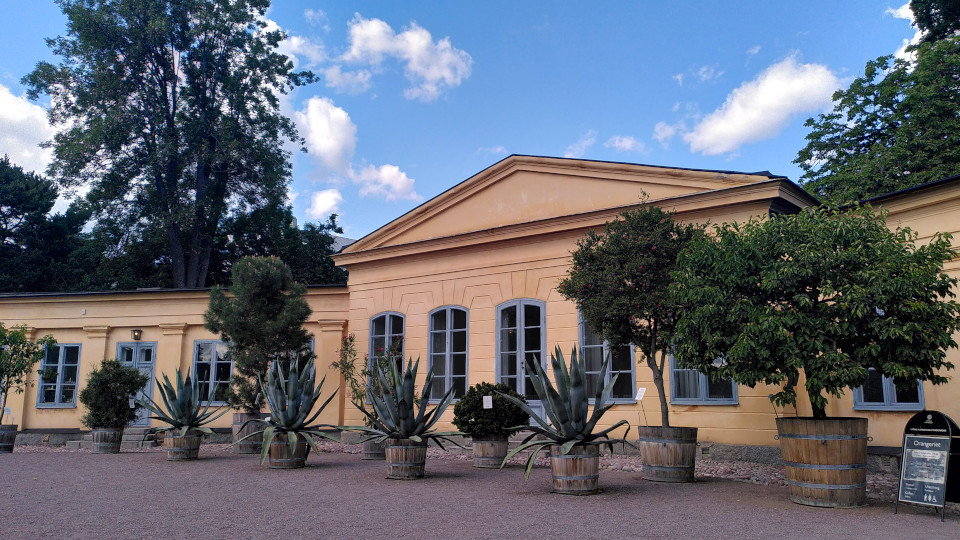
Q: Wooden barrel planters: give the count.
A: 11